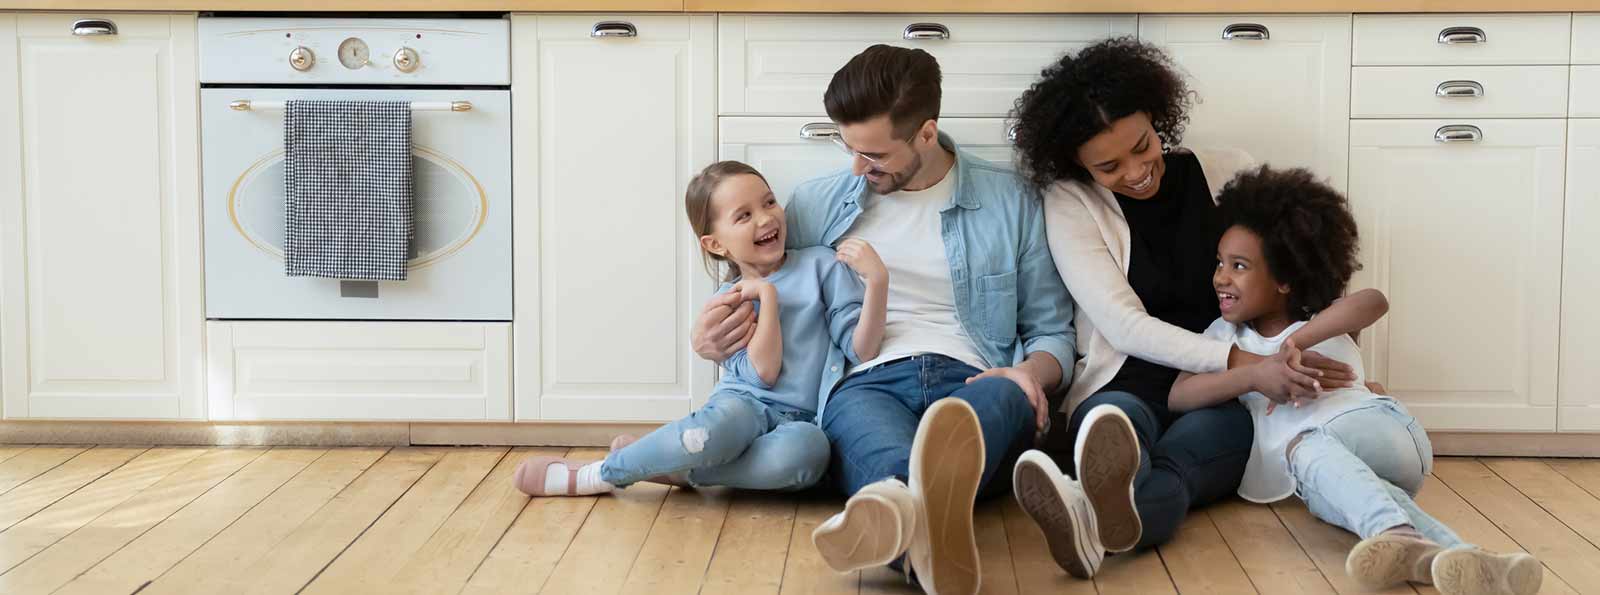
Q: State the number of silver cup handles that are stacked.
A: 3